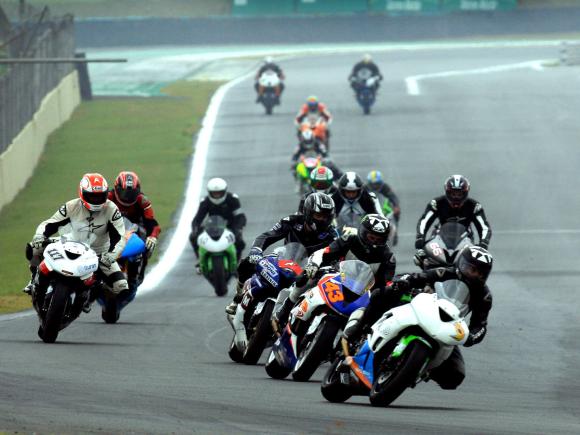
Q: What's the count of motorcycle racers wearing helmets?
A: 14